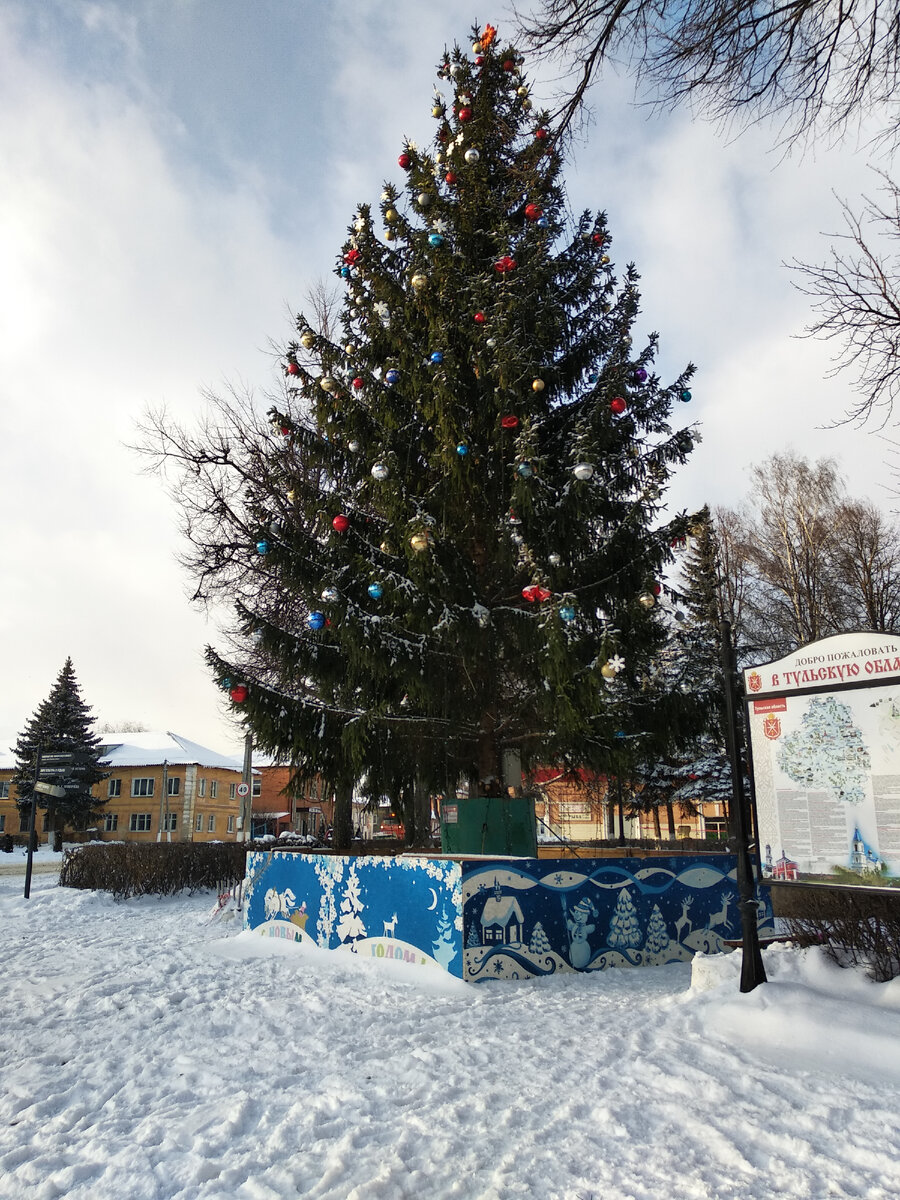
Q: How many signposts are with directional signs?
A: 1